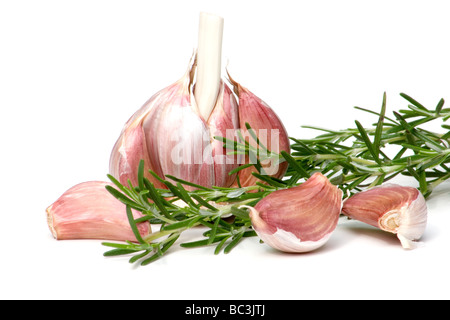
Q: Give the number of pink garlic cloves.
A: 3